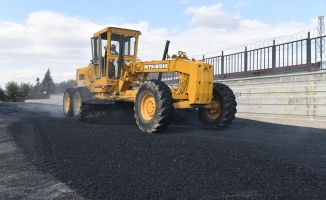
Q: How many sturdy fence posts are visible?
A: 5